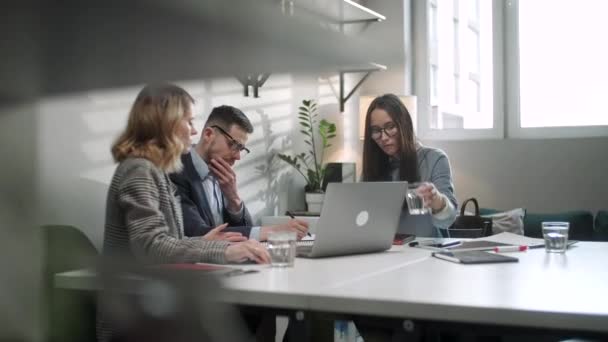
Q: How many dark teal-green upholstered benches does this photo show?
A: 1